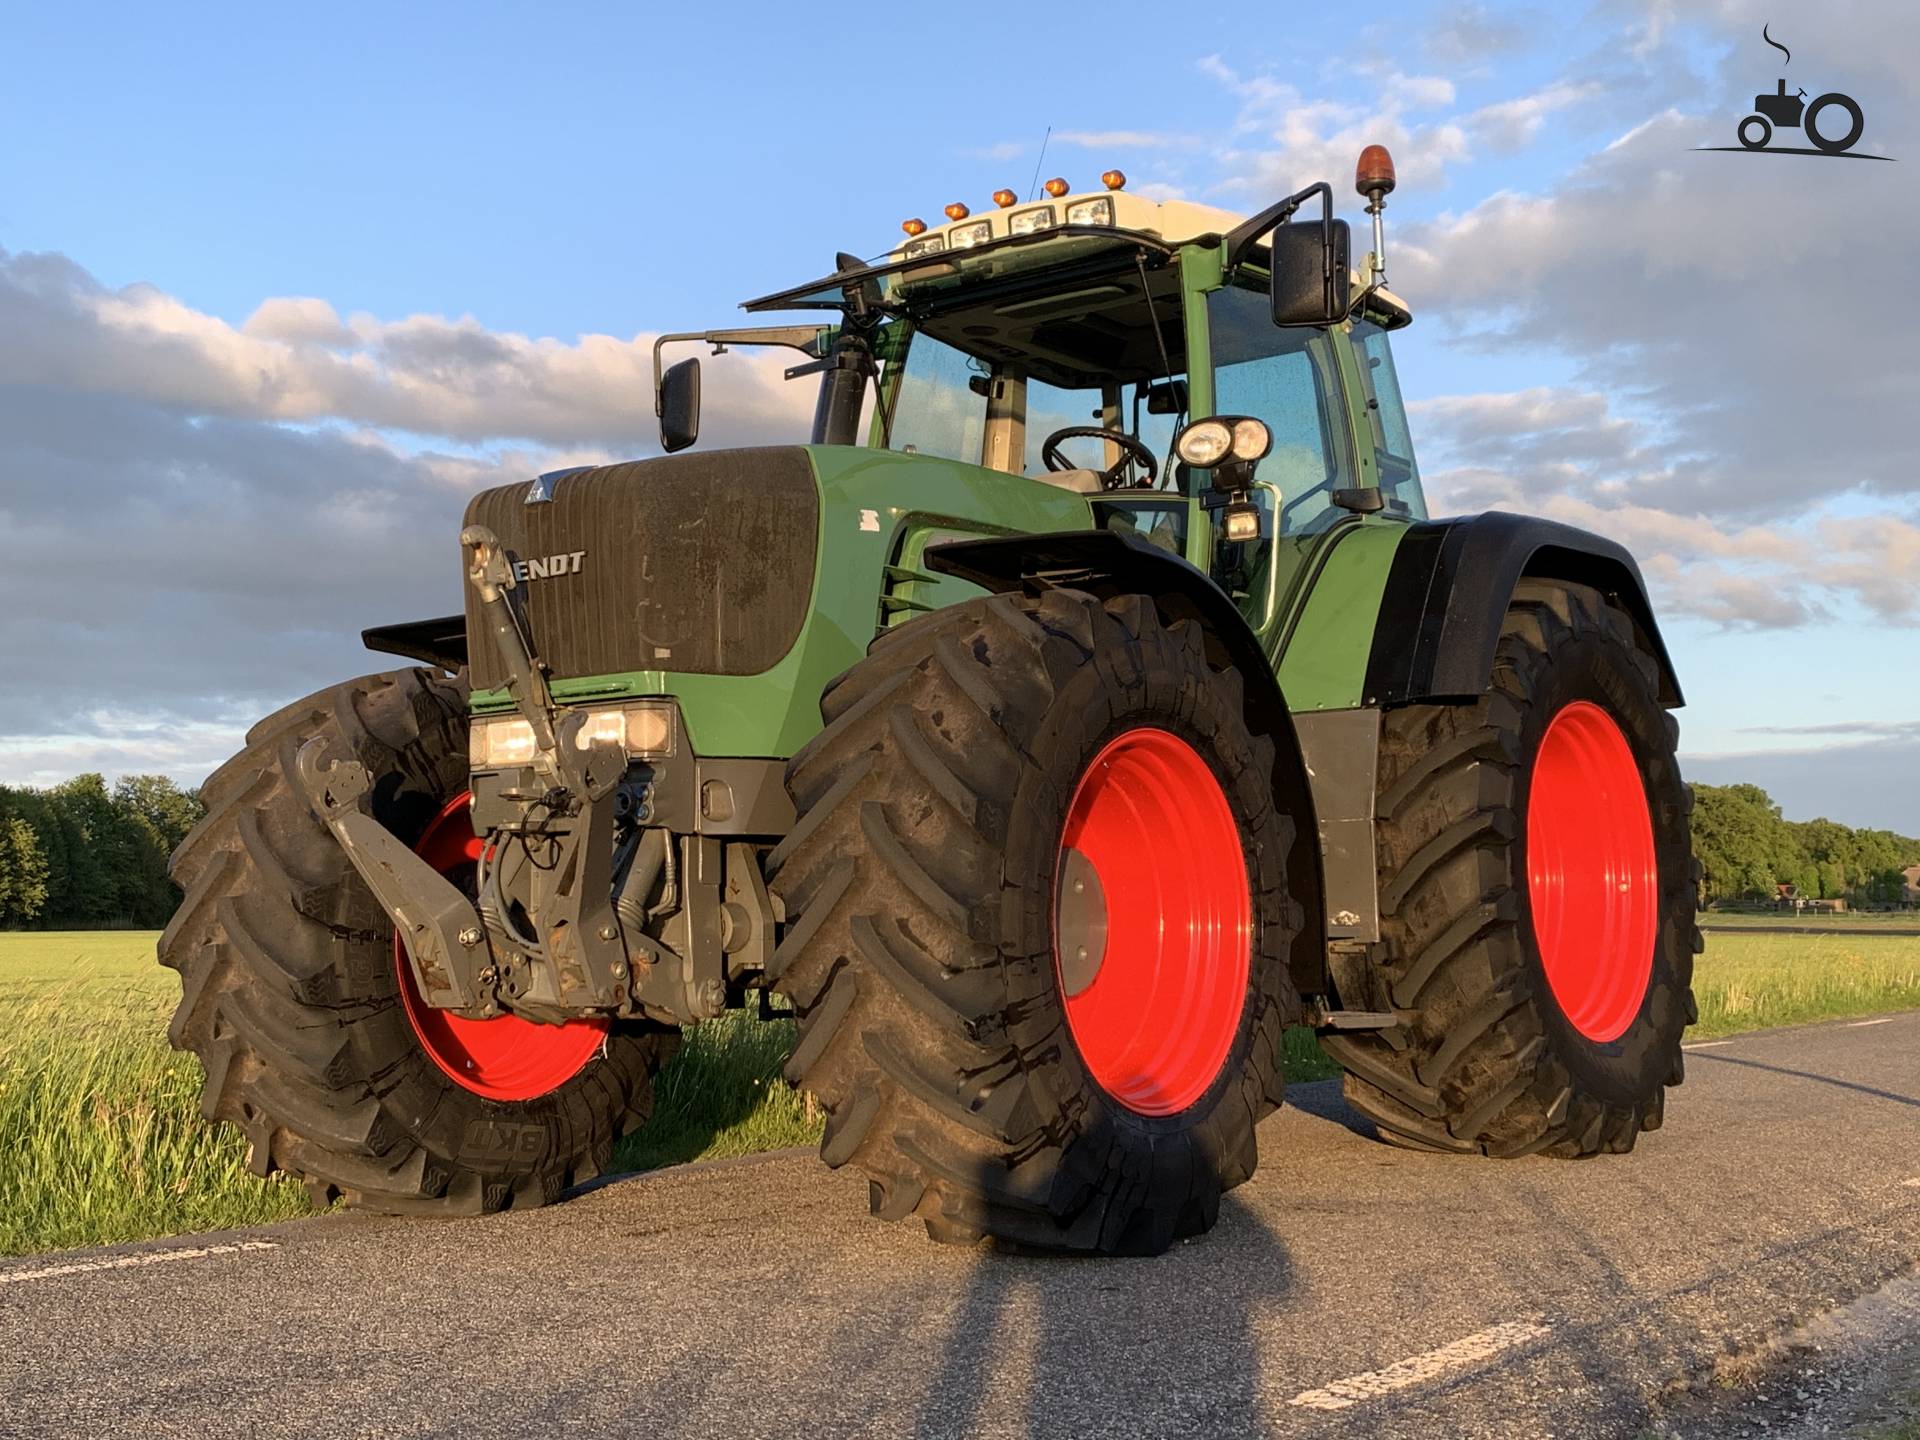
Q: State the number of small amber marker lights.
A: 5